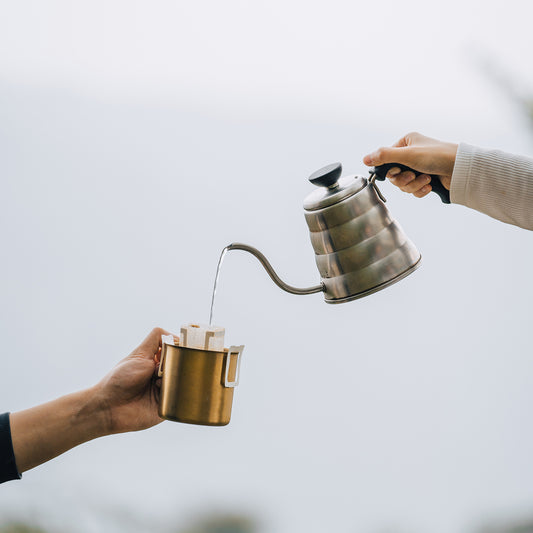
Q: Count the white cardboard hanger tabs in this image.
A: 2